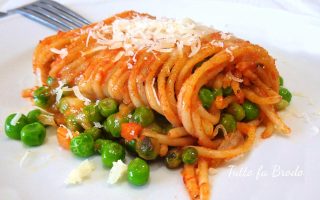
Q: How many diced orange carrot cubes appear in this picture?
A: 2